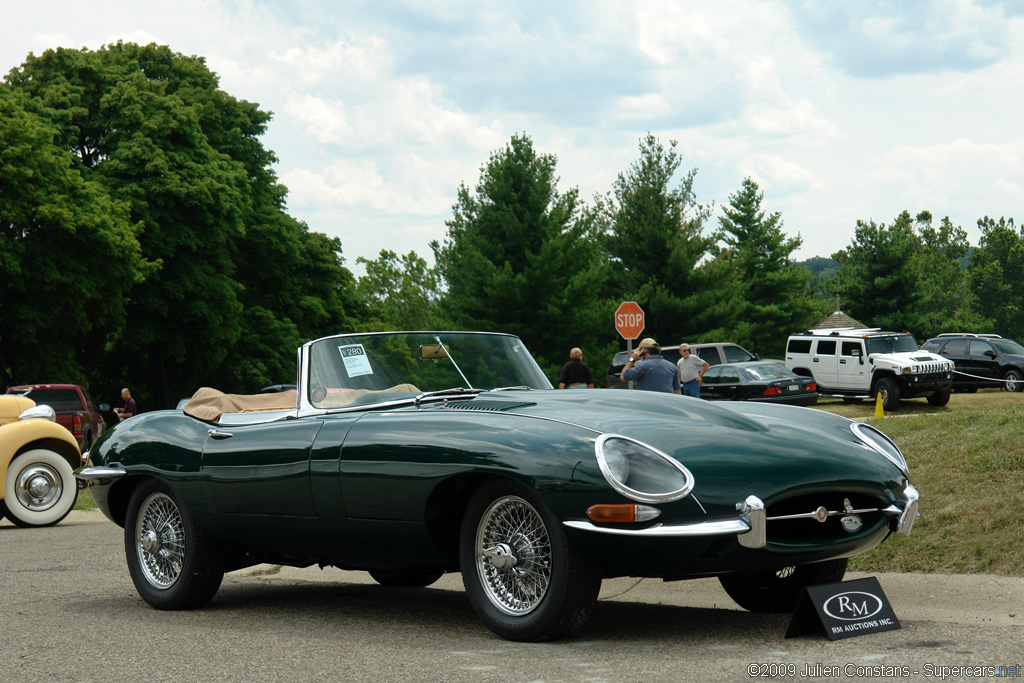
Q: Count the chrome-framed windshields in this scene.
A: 1